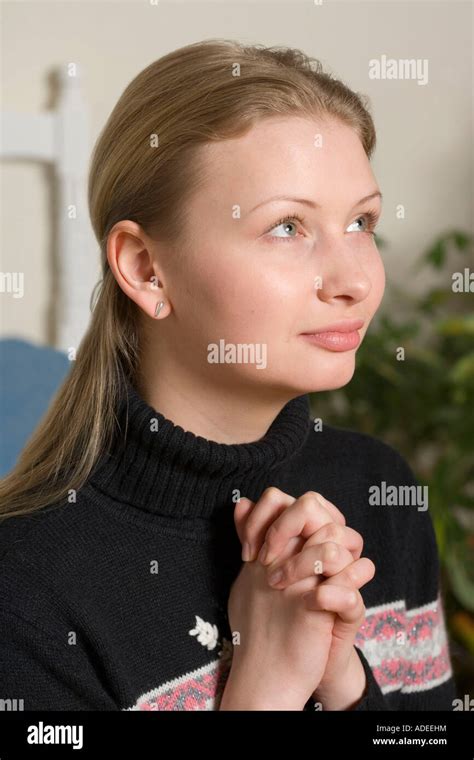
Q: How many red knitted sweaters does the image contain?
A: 0